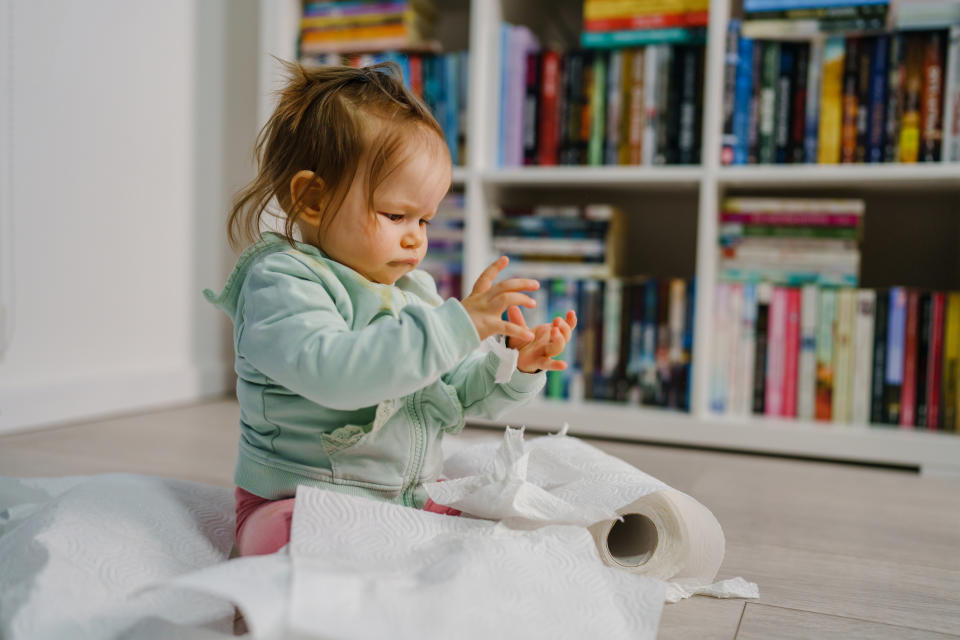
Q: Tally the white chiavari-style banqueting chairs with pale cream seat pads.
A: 0